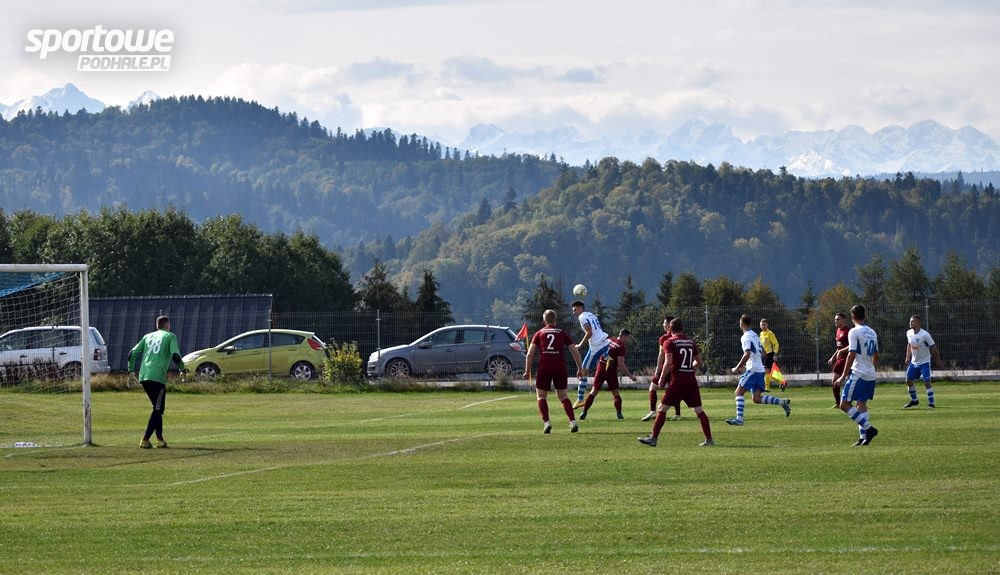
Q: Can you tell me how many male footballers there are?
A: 10